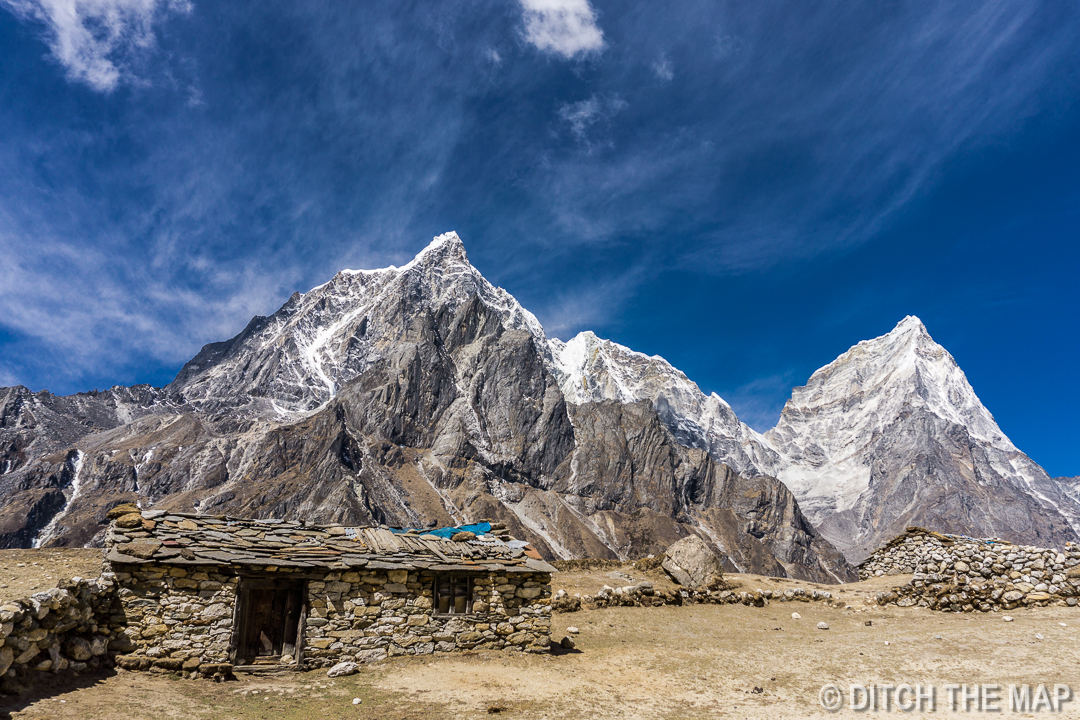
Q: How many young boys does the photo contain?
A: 0